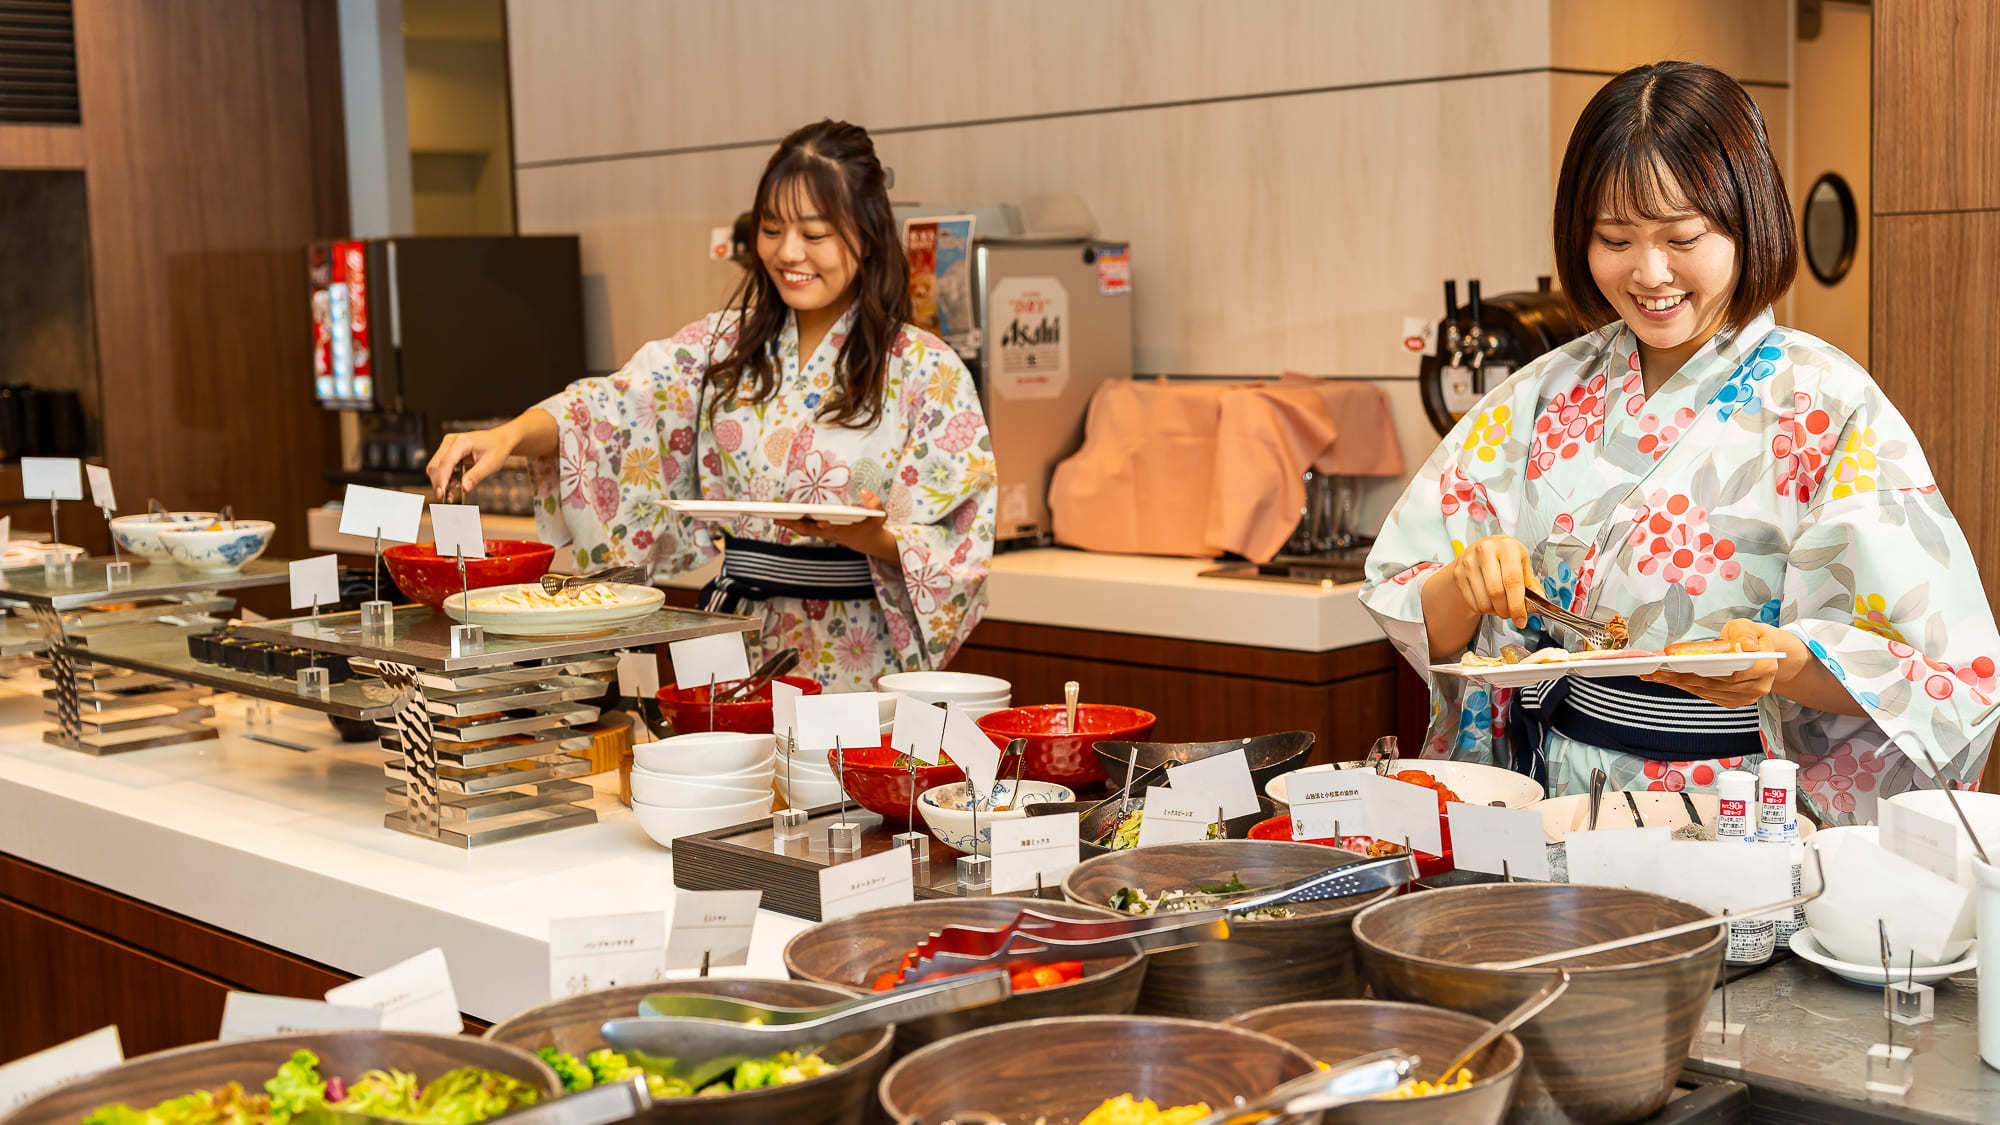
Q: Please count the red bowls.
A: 5